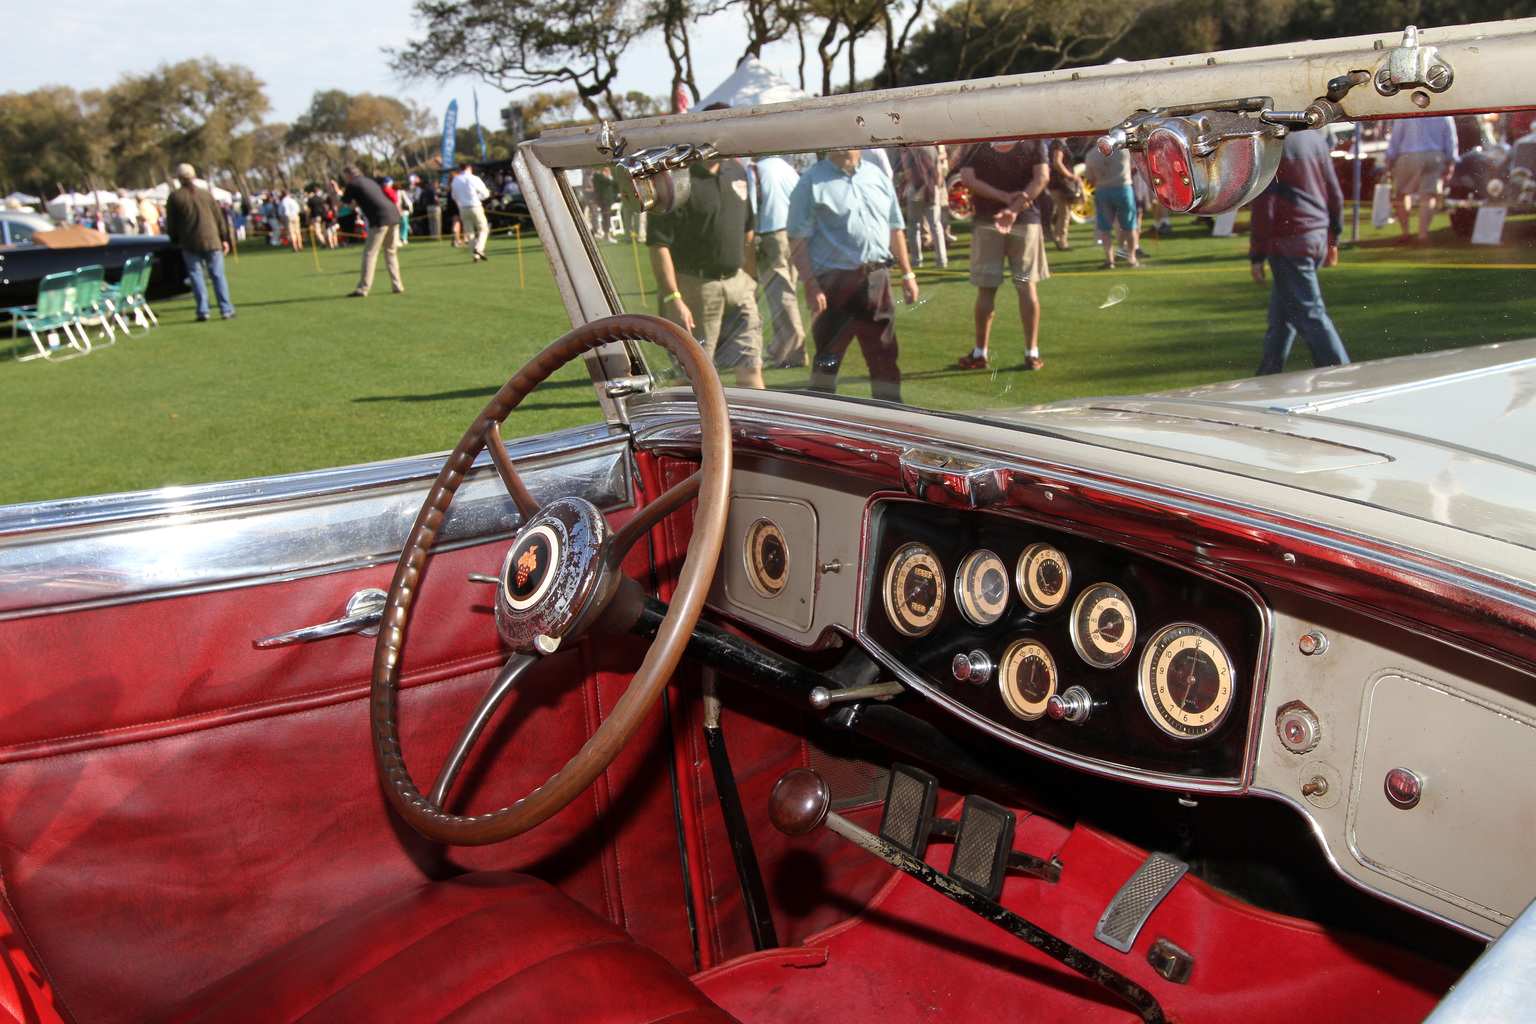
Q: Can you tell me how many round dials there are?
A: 7